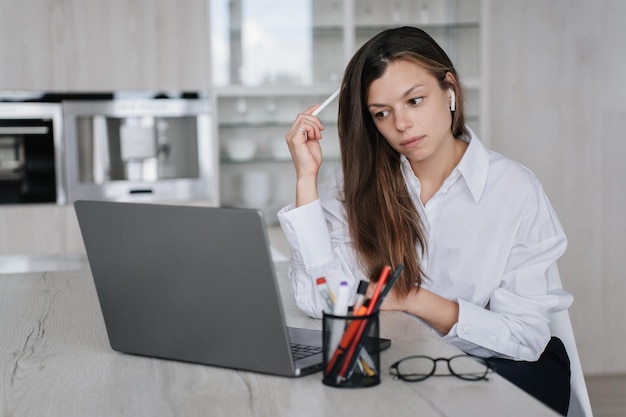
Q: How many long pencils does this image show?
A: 2